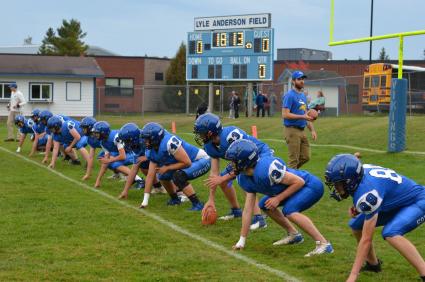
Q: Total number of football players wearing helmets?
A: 11